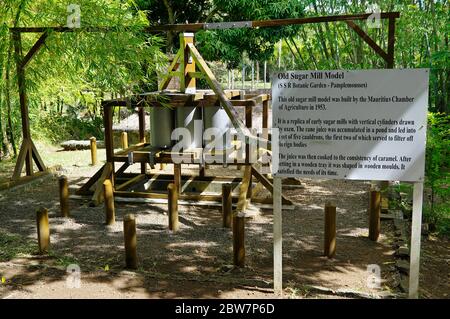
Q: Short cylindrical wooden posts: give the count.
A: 11